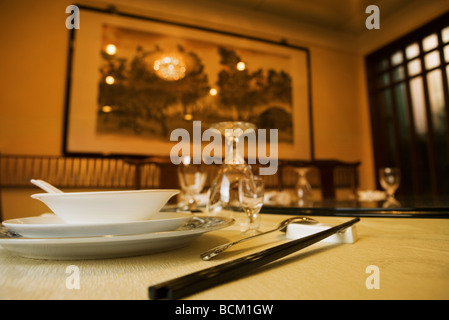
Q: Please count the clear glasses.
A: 5